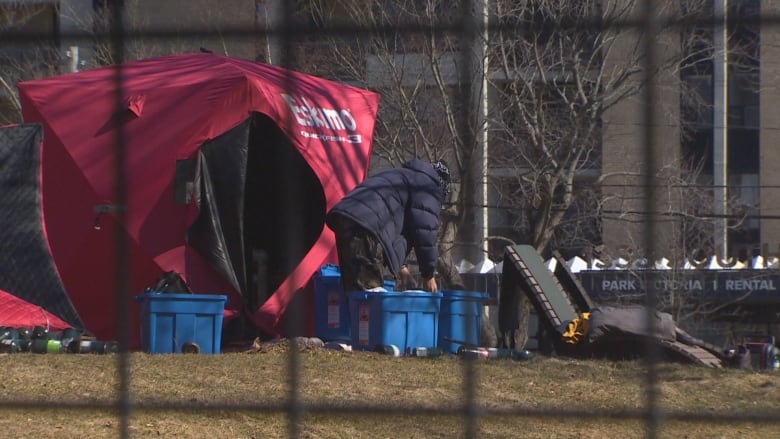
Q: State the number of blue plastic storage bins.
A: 4